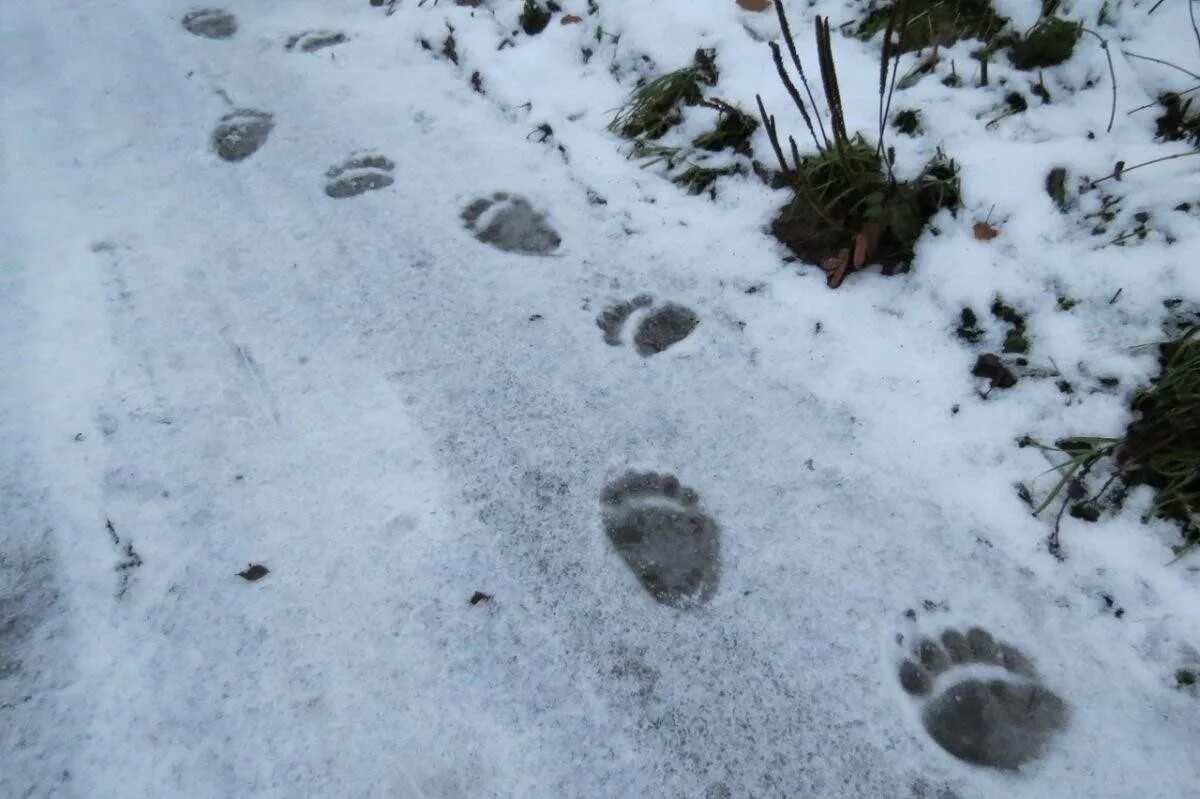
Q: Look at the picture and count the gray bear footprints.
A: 8